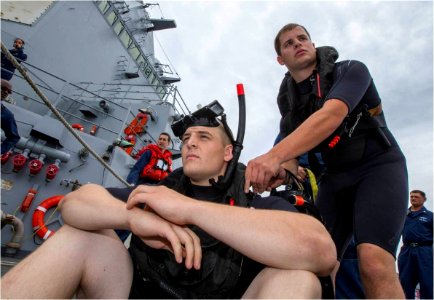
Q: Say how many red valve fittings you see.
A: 4